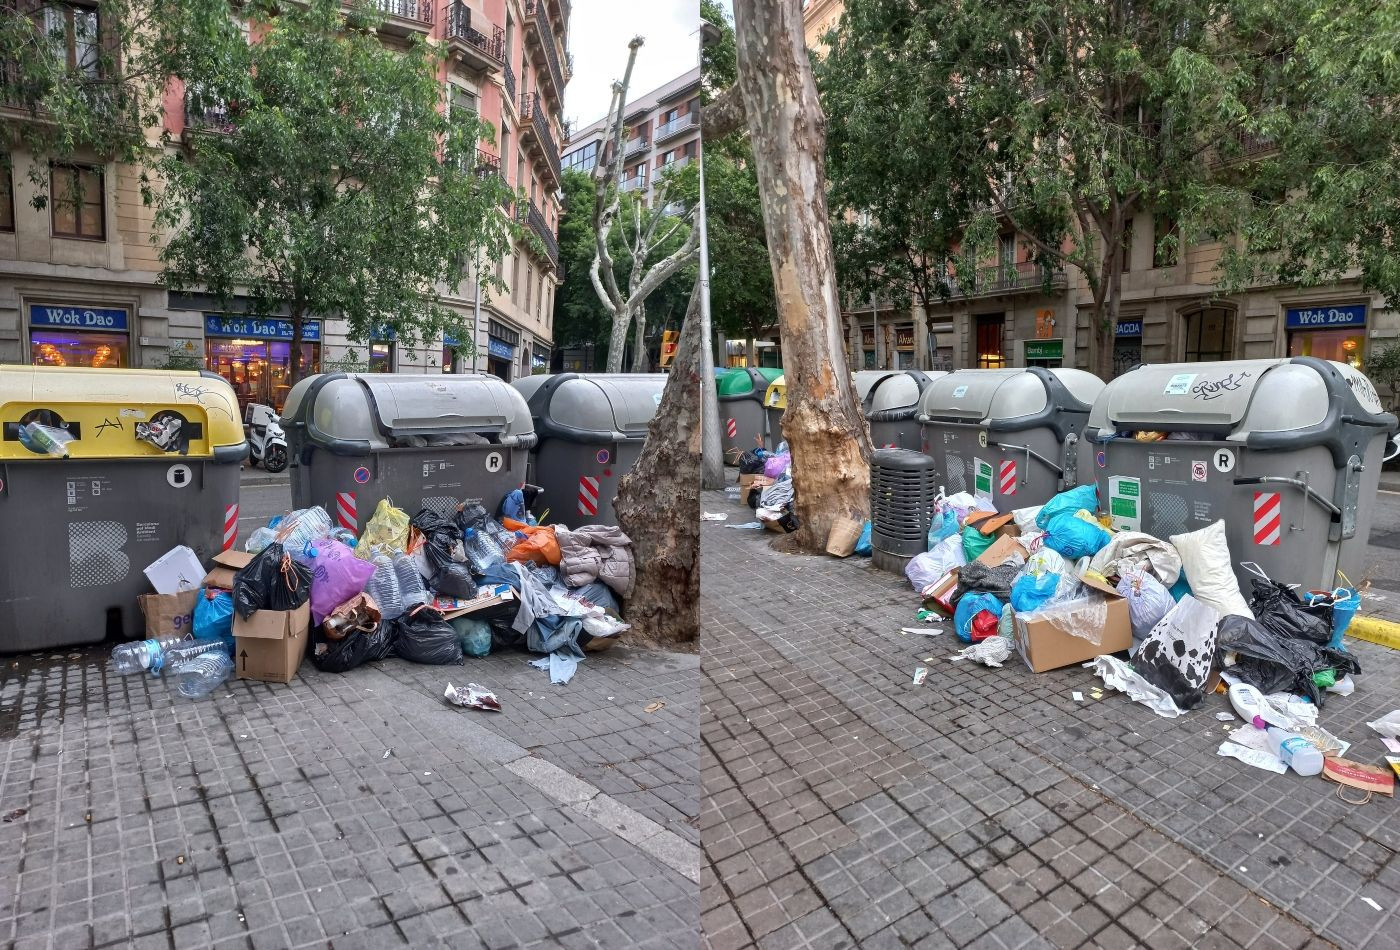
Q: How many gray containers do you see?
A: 5